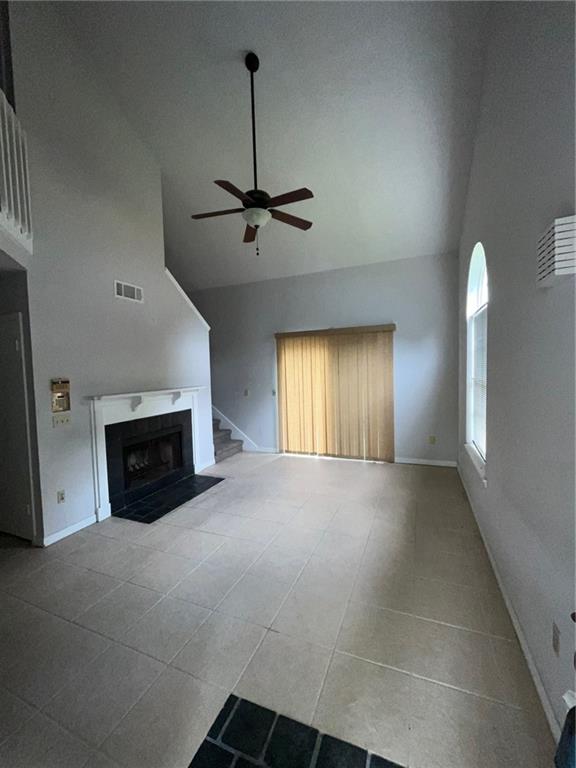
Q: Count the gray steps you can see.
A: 3